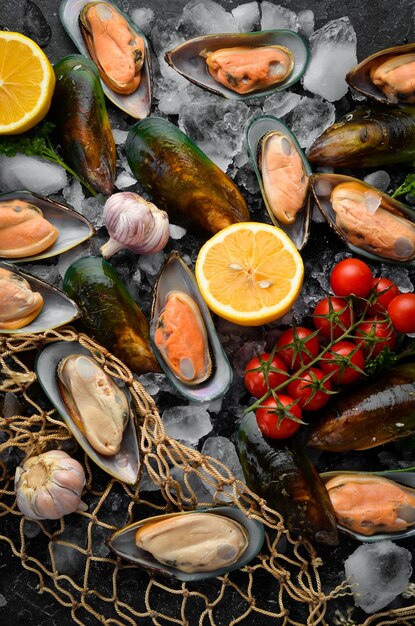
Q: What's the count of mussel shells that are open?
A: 11